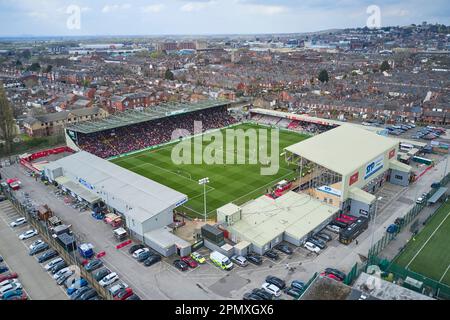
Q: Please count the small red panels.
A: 2